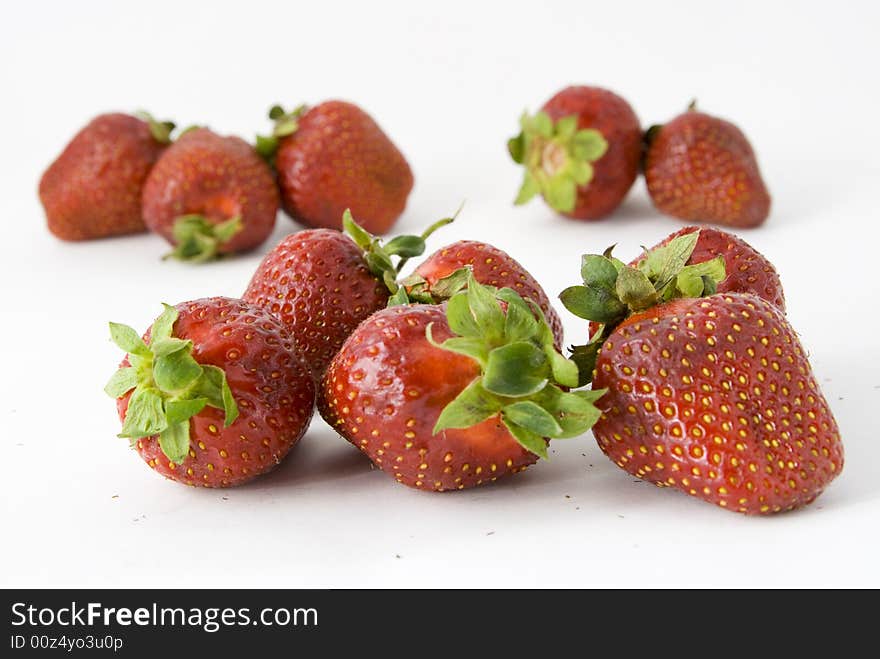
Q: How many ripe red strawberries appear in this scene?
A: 11